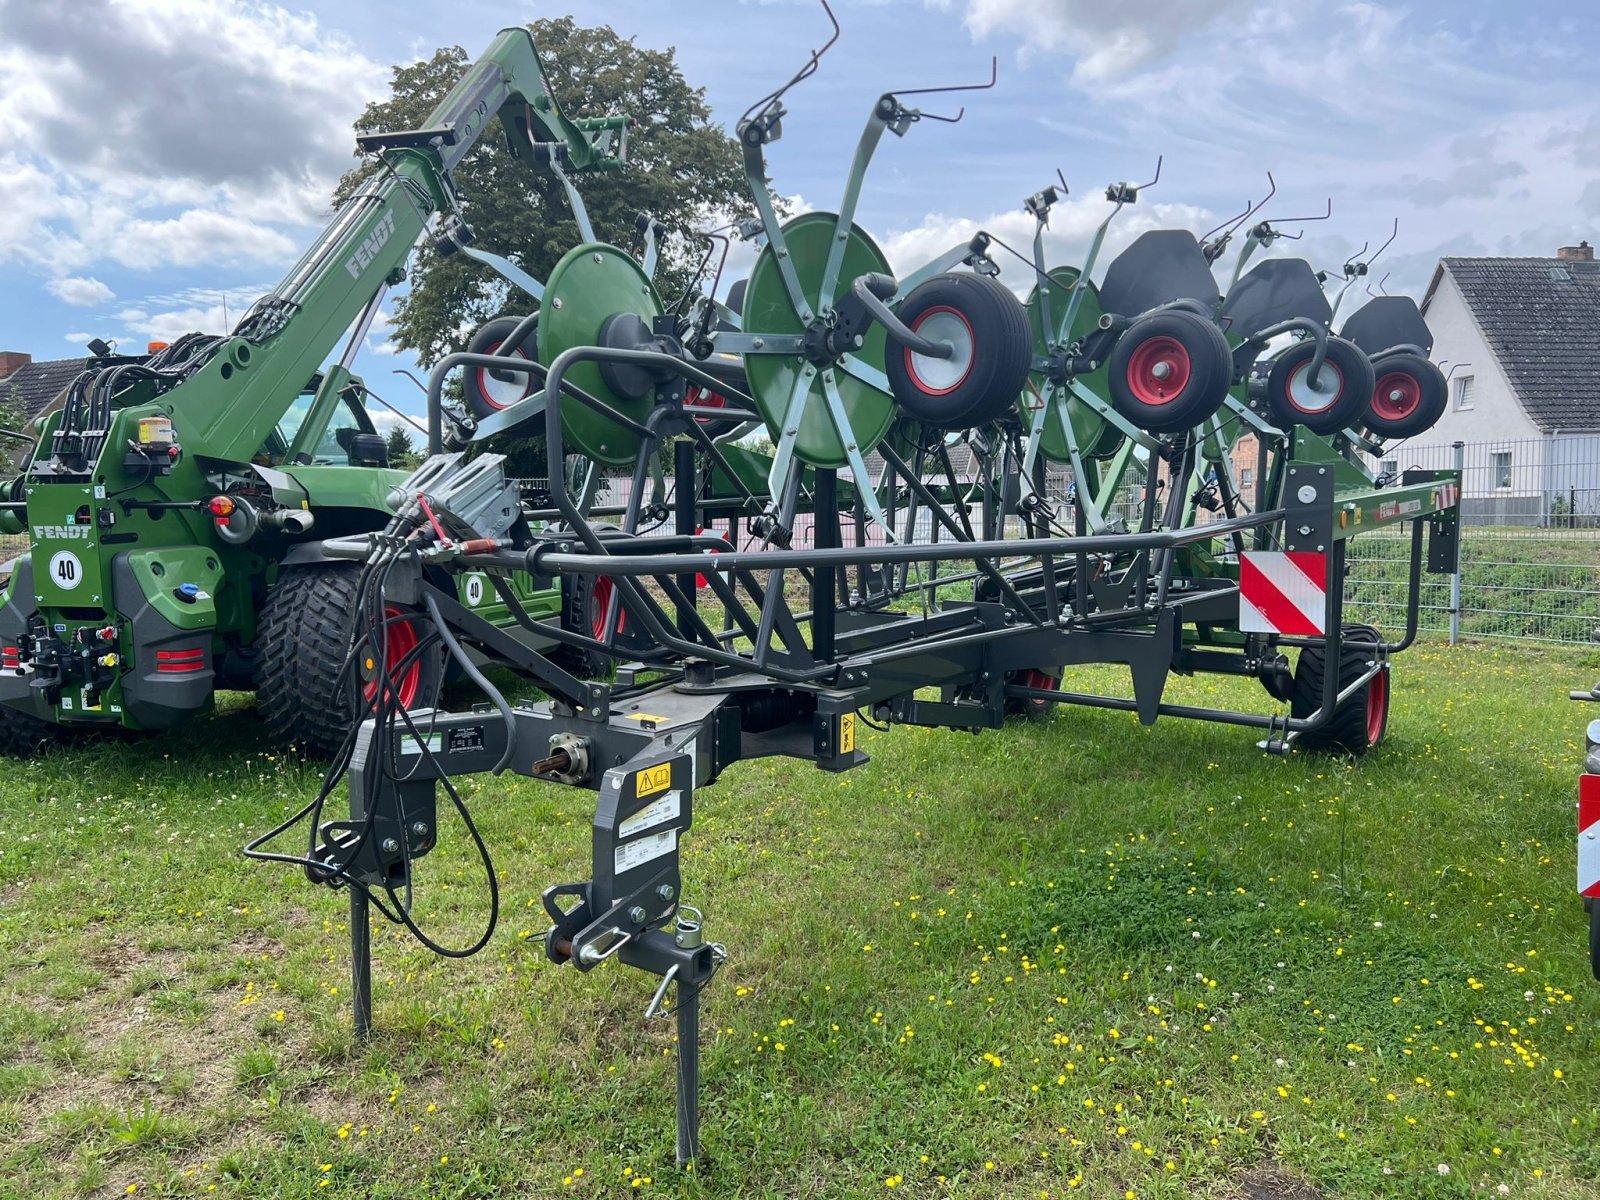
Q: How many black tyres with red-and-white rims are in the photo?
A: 3